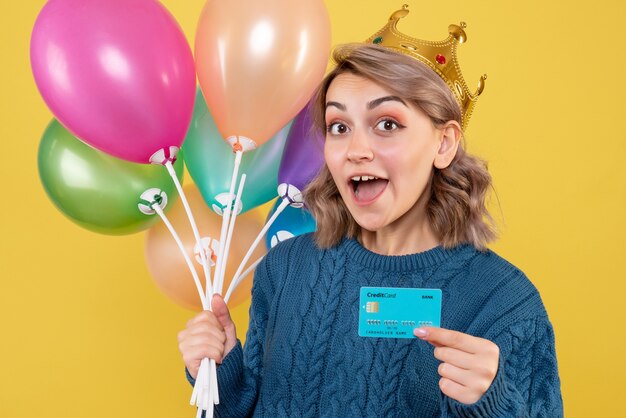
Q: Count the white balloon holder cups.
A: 7